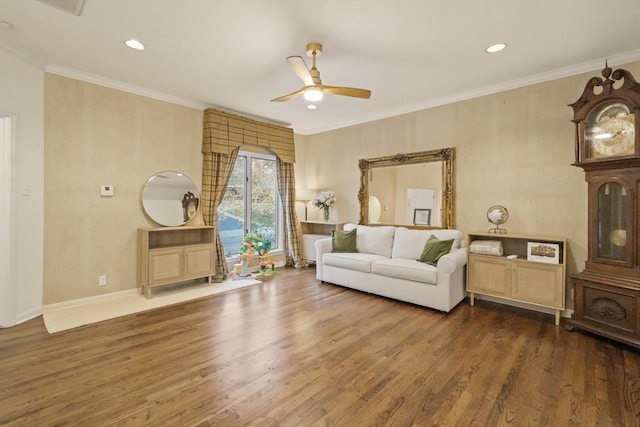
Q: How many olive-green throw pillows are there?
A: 2